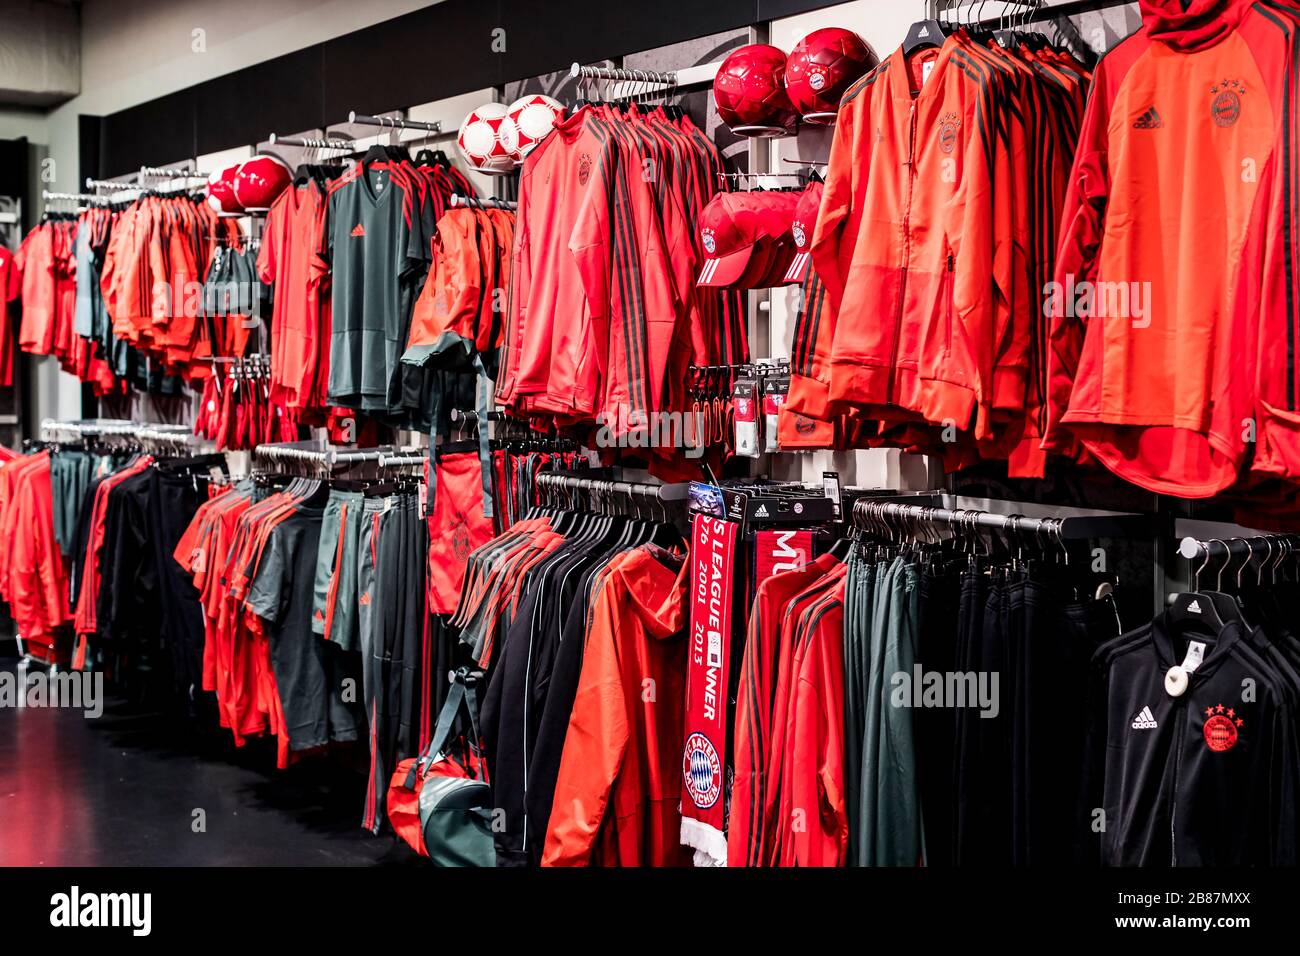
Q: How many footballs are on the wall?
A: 6